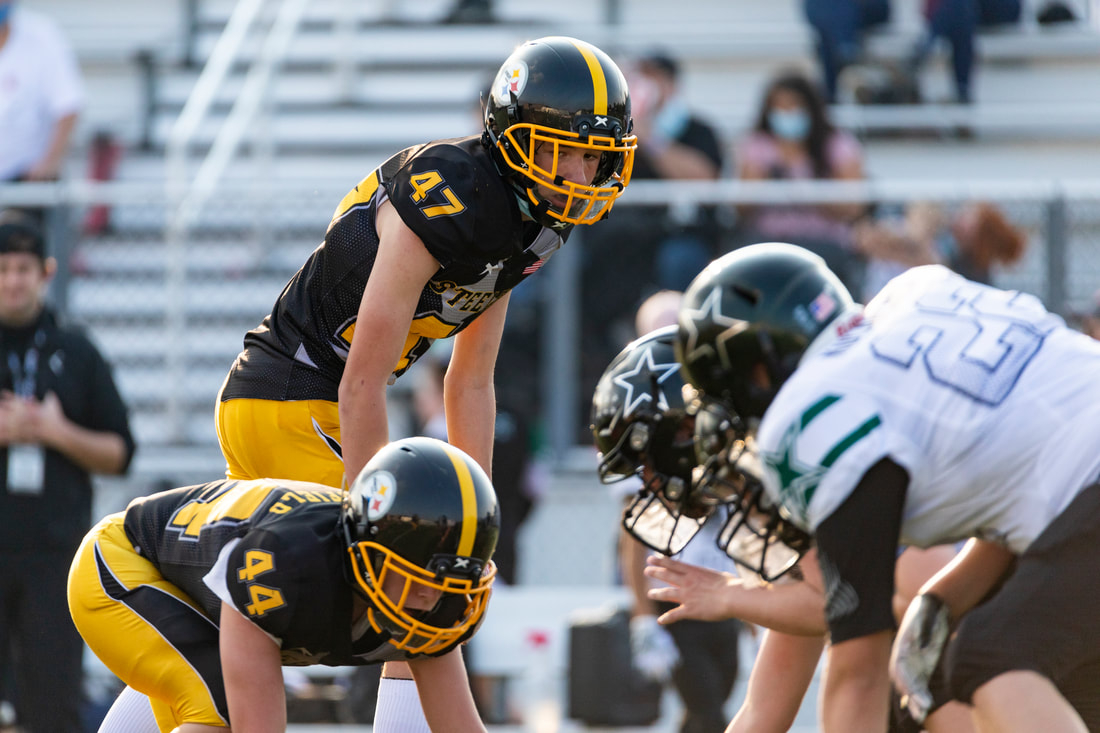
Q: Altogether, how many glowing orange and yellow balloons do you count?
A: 0